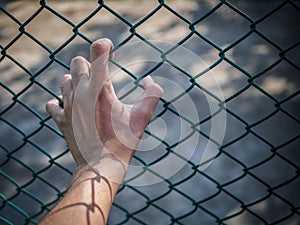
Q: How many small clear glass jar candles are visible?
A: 0